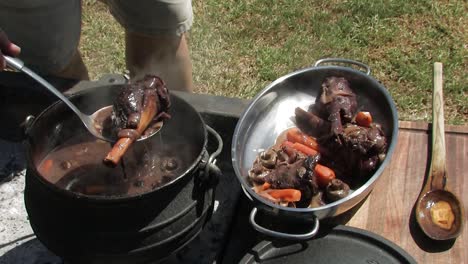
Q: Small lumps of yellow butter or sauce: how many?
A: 1